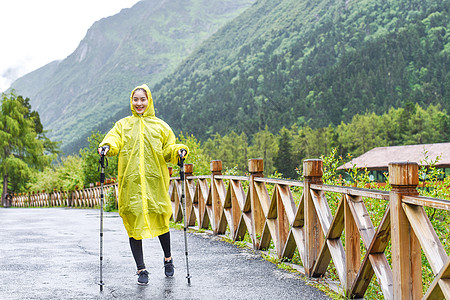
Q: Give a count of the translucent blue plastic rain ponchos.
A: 0